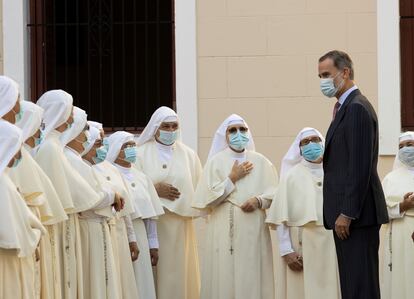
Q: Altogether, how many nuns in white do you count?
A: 12